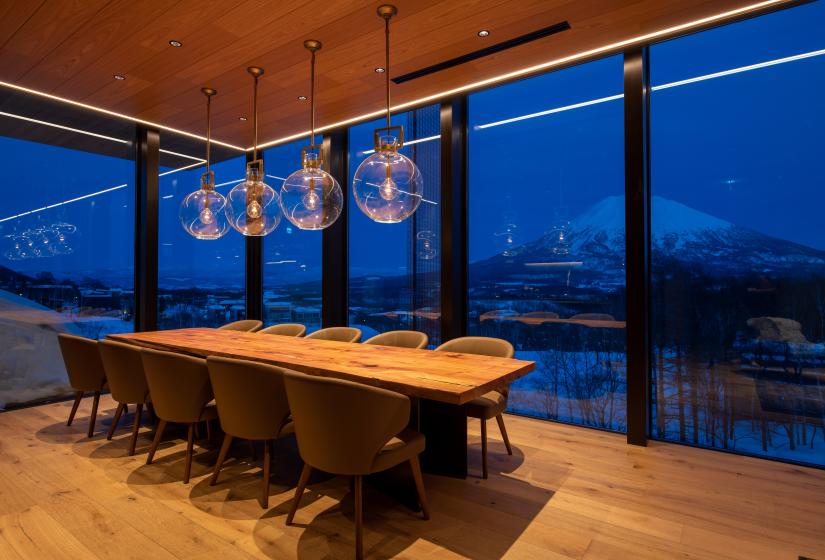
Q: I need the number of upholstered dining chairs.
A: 10